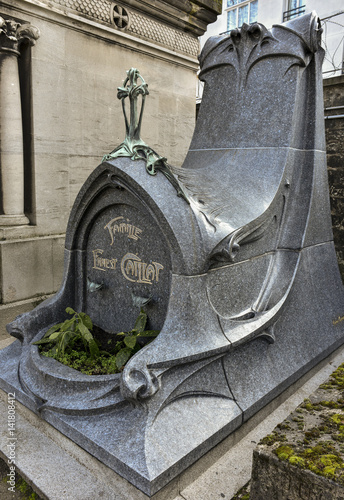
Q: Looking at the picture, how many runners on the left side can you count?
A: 0